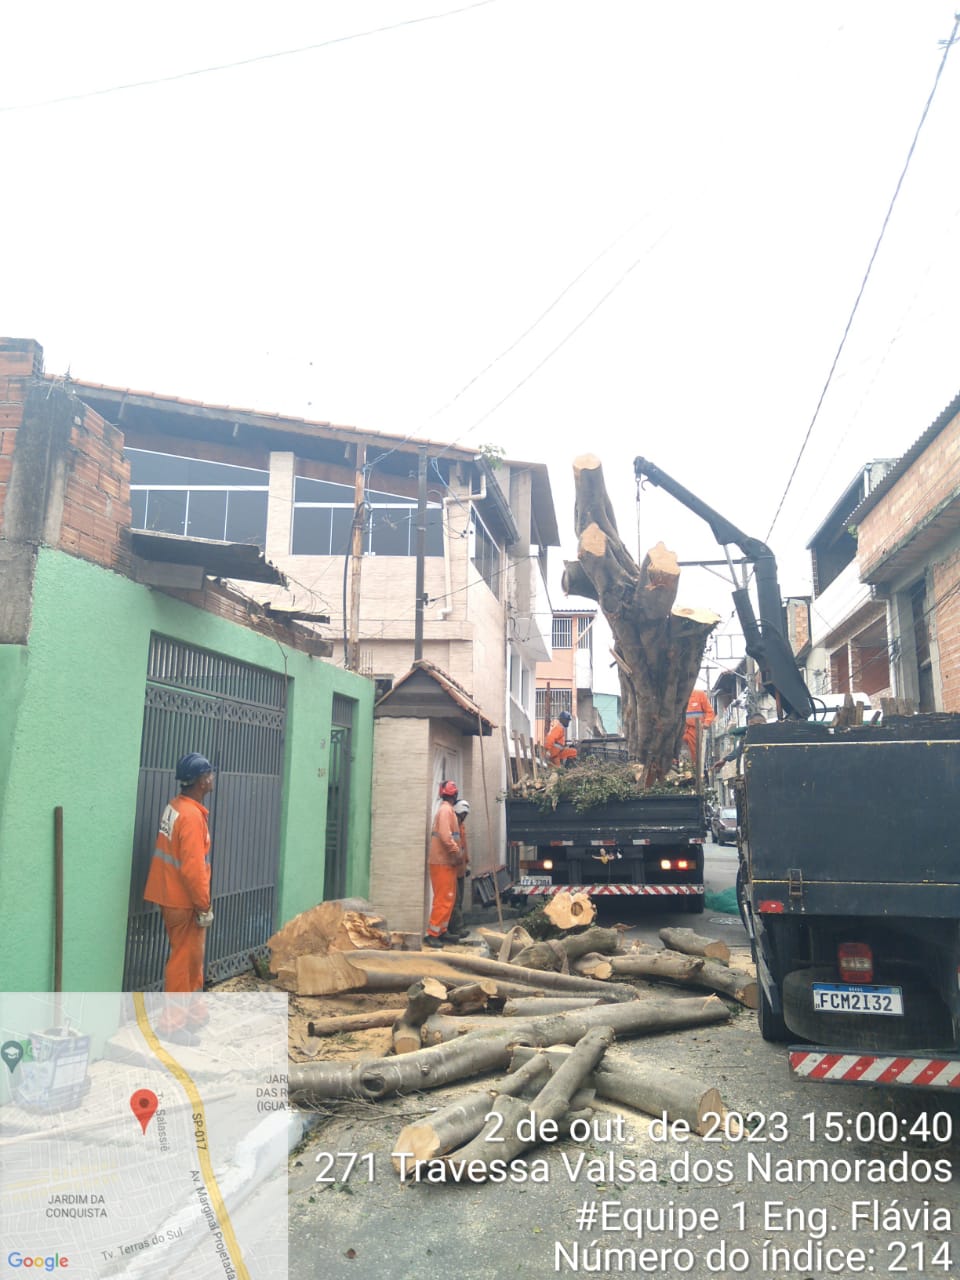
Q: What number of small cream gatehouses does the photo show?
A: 1